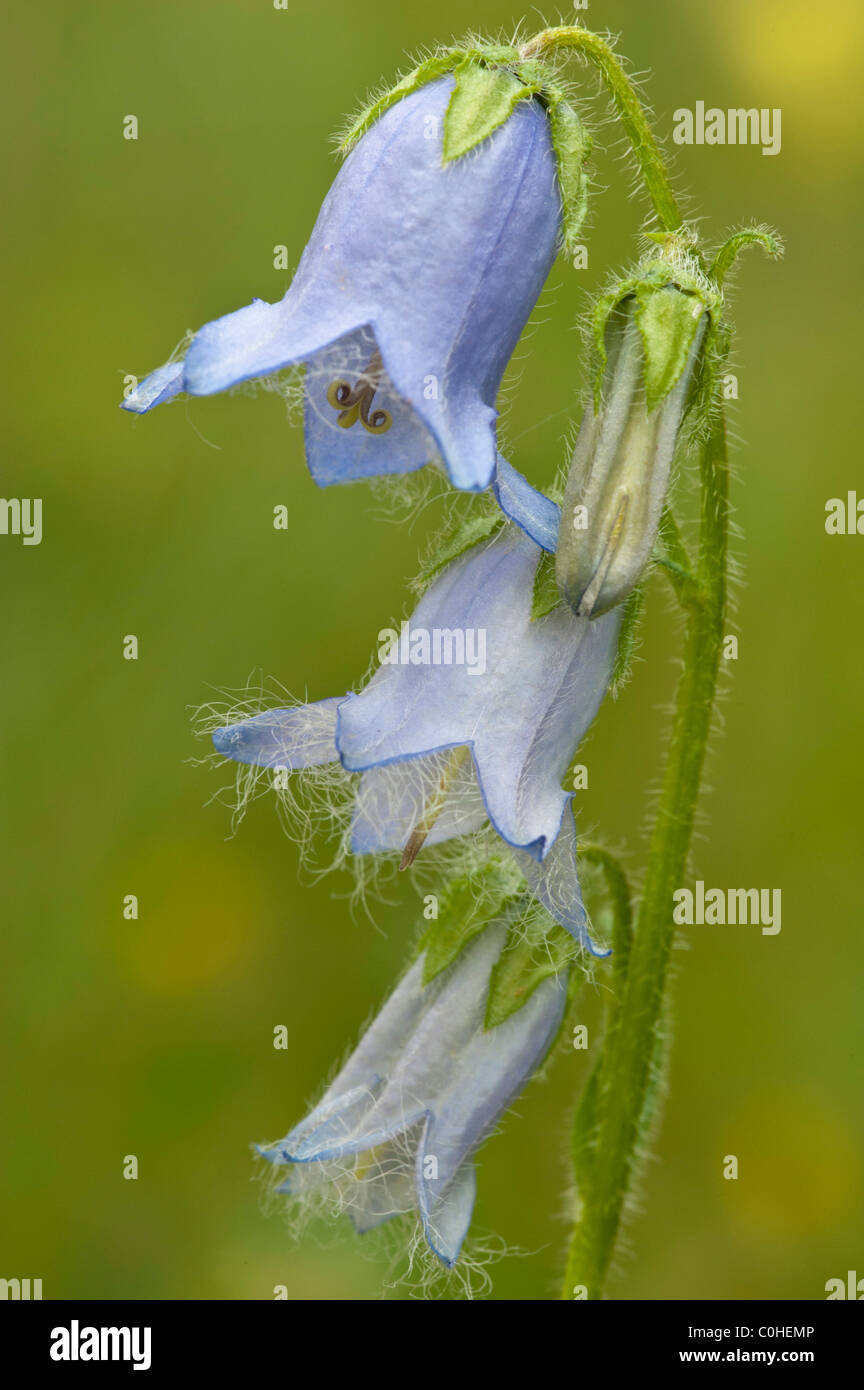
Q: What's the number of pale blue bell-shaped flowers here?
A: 3